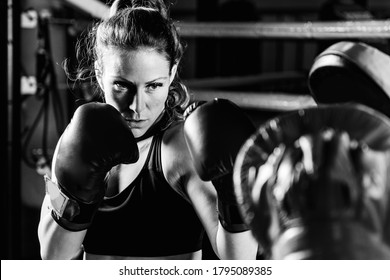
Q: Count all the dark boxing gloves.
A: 2